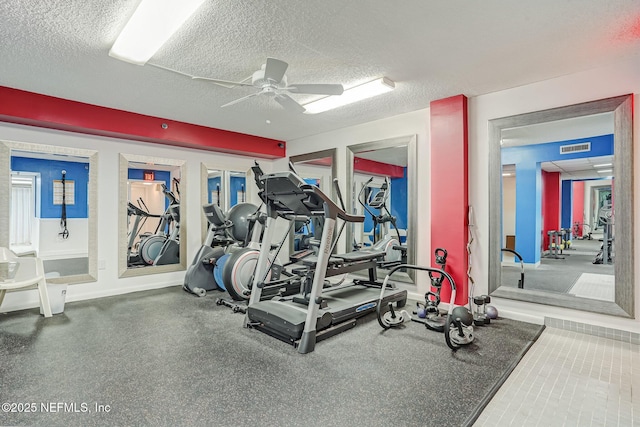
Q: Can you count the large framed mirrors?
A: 6